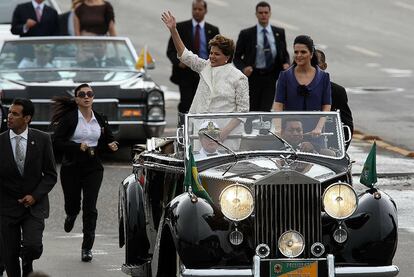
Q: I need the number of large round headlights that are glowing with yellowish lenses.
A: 2